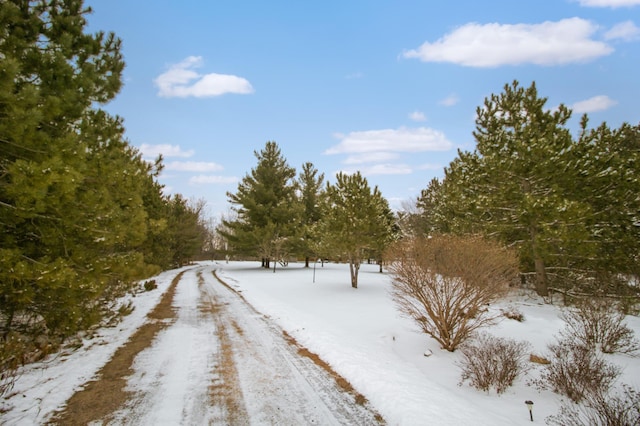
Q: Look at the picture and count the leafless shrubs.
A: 5